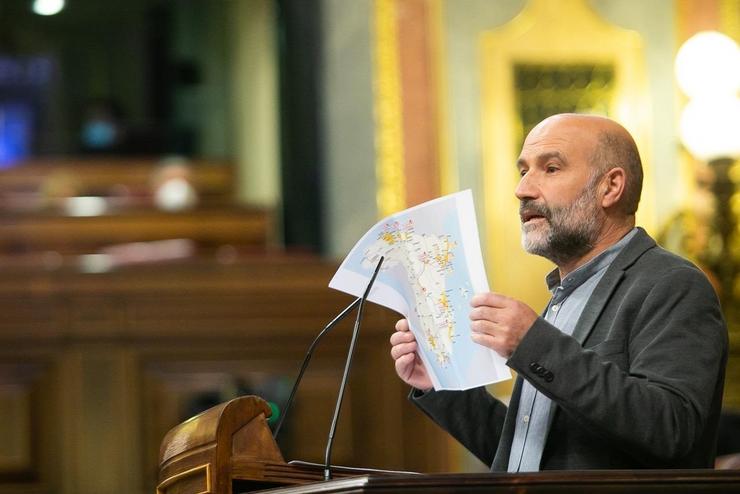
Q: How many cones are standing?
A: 0